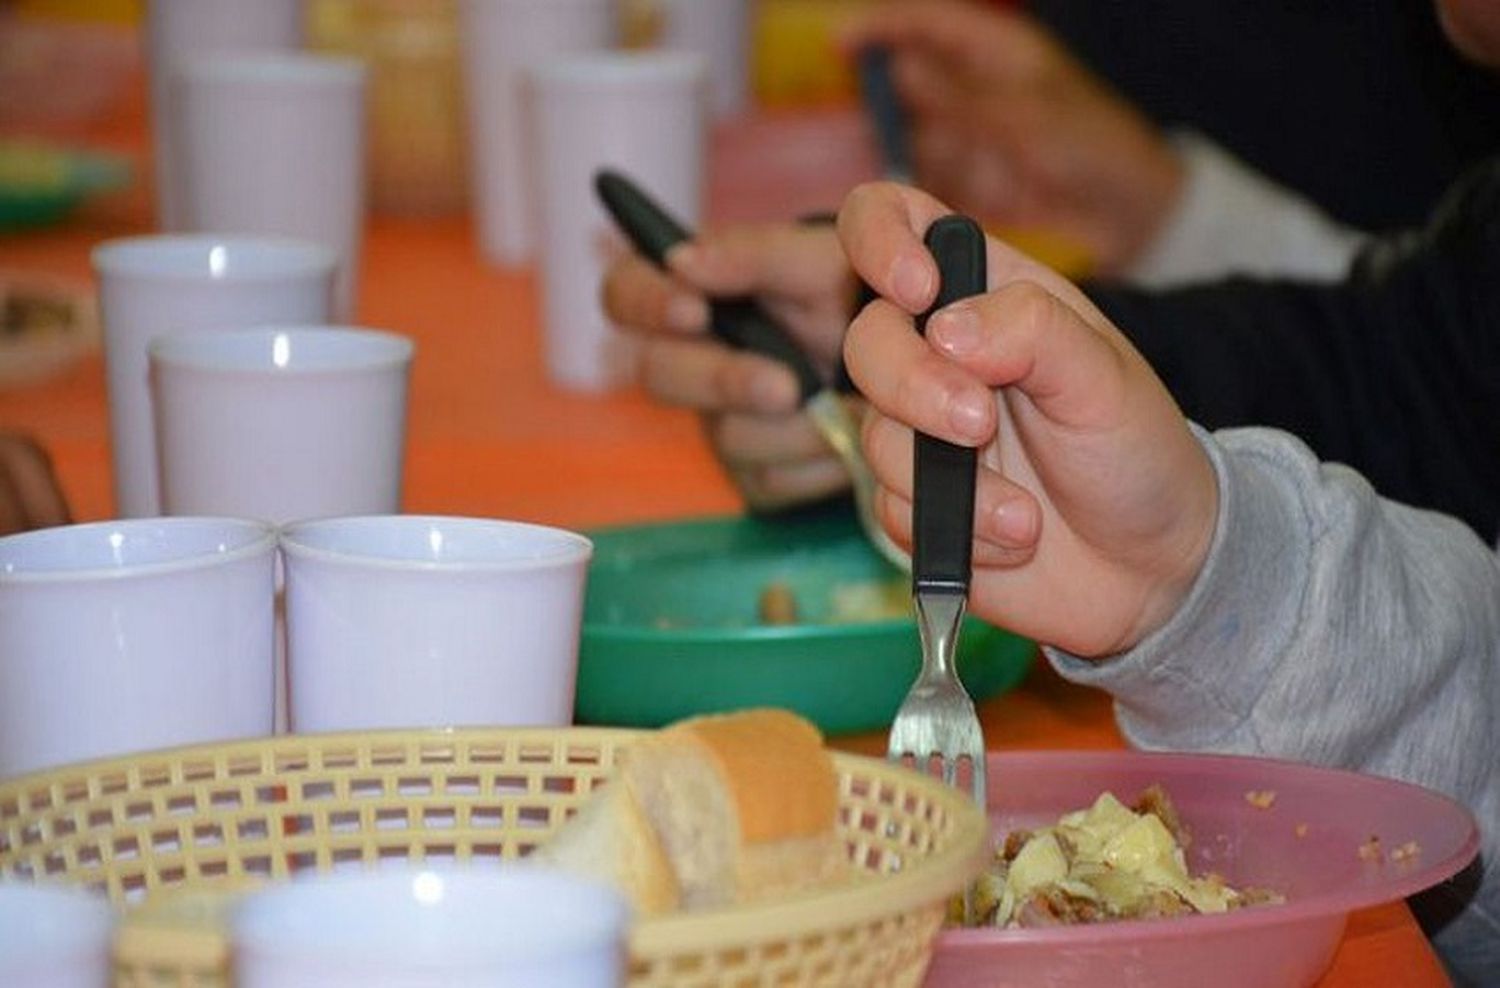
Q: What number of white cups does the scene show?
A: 11